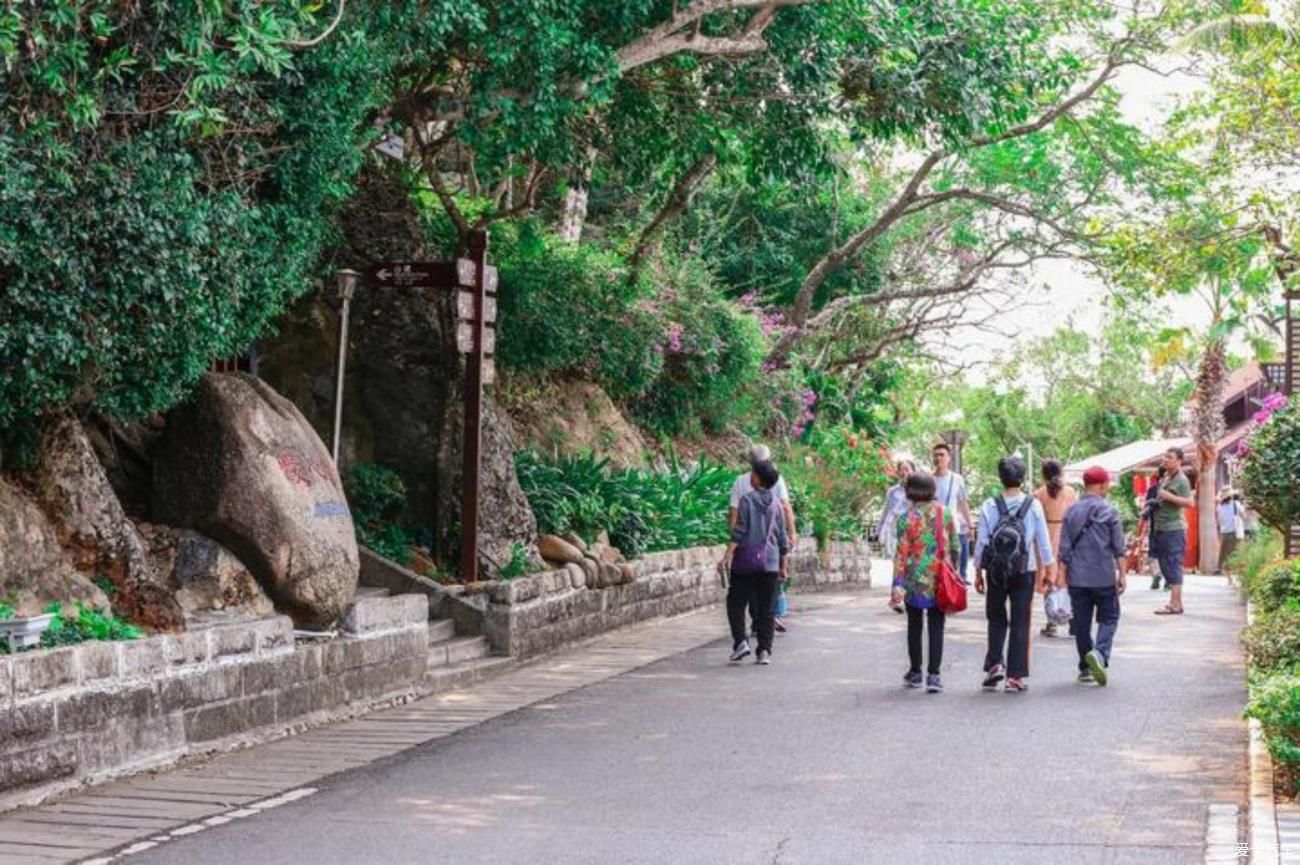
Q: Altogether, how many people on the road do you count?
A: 11